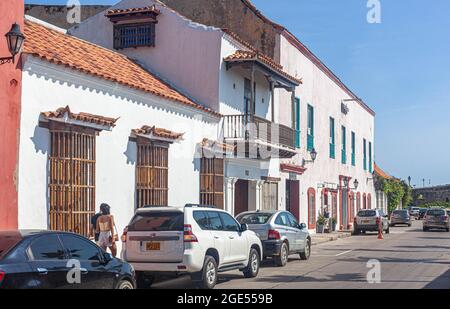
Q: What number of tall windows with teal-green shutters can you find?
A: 7